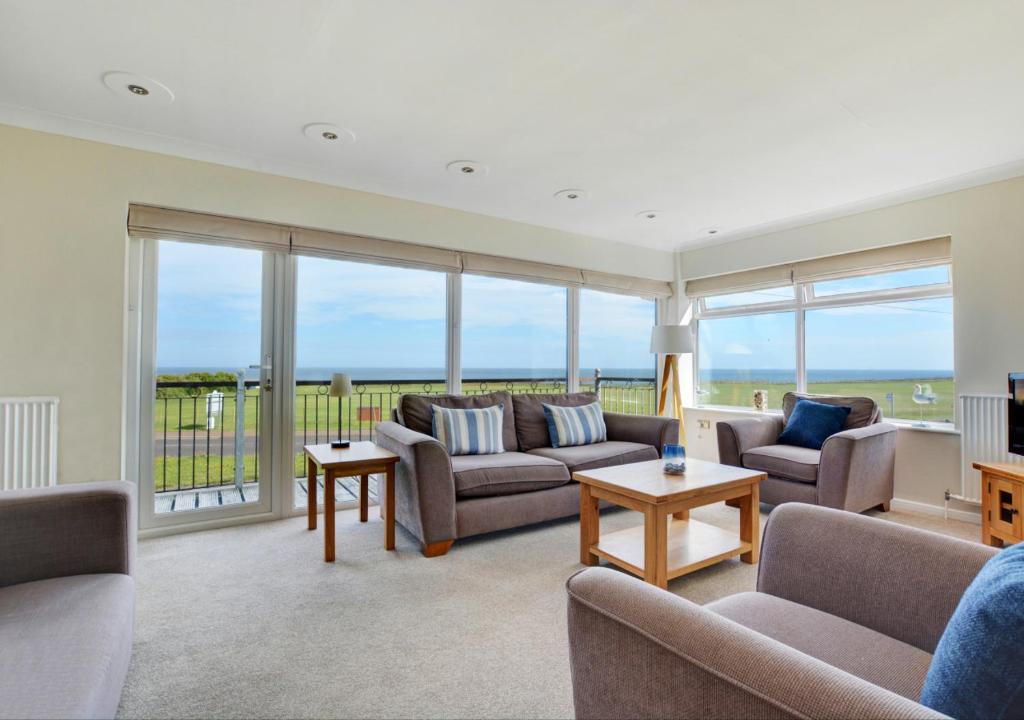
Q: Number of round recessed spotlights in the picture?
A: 6